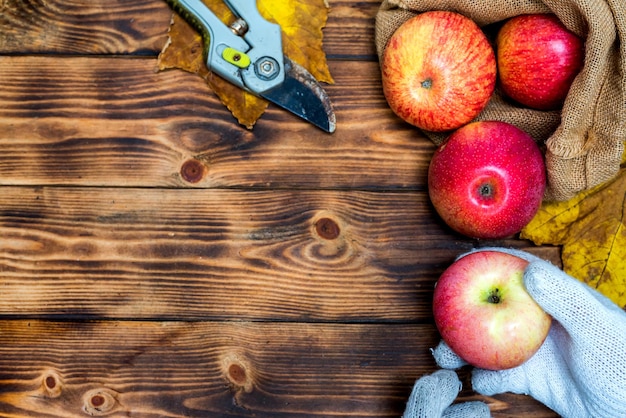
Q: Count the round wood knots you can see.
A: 5